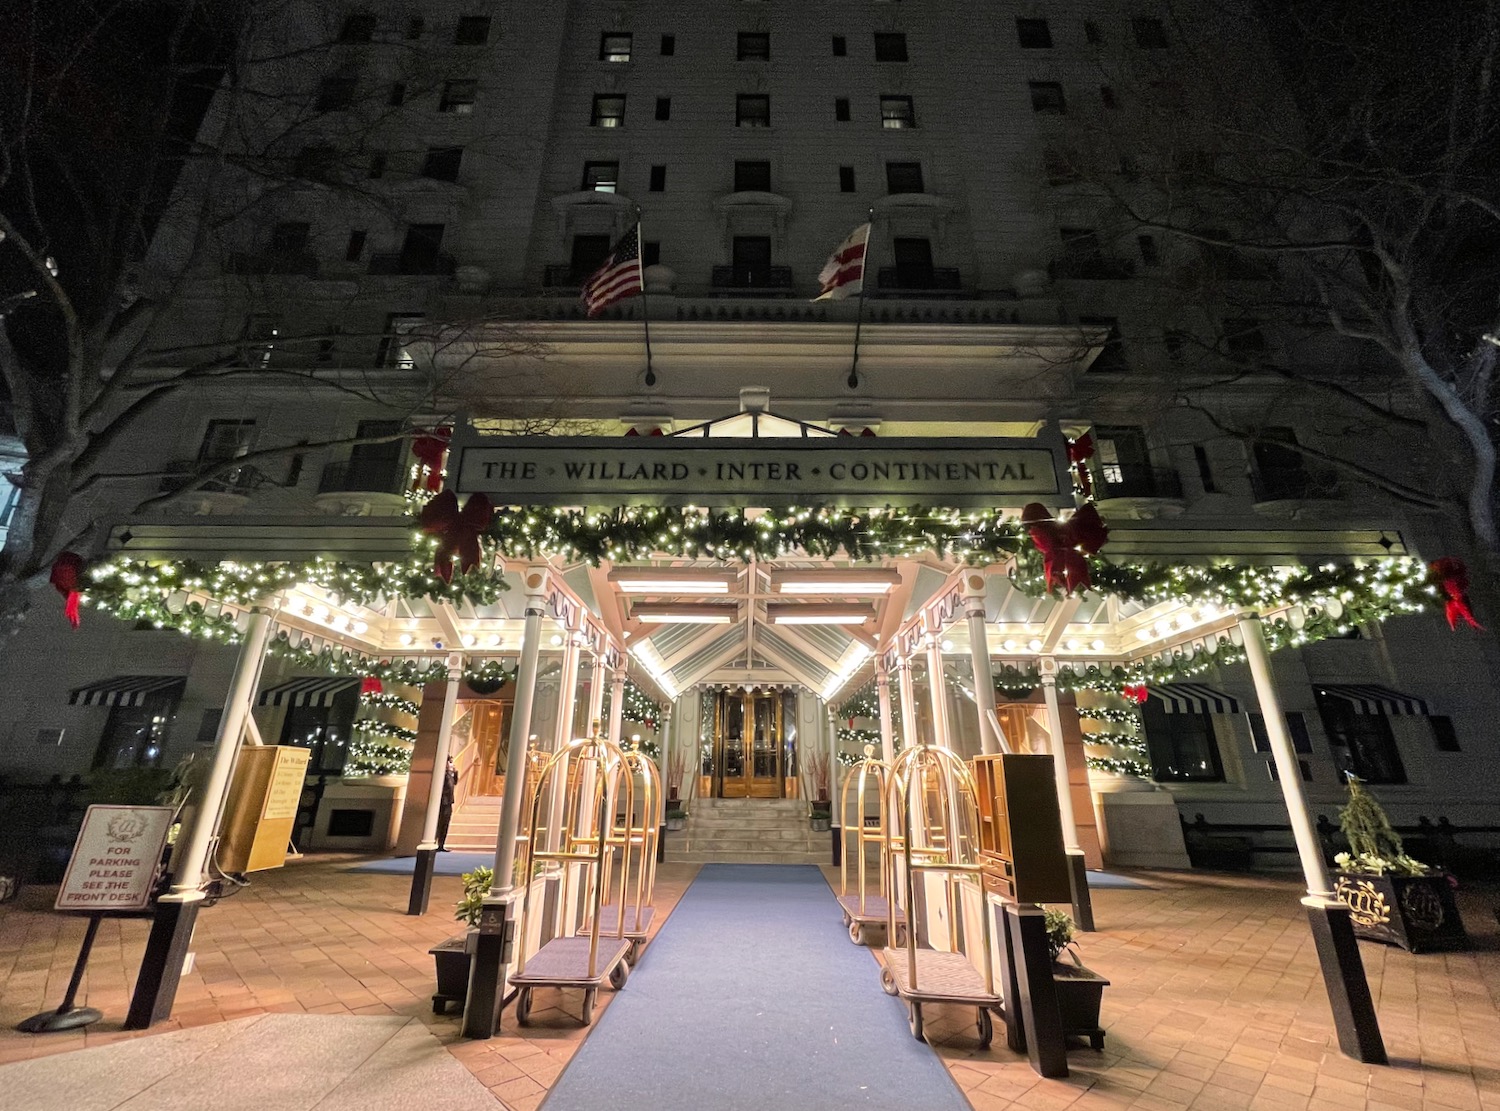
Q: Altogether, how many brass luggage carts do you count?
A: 4